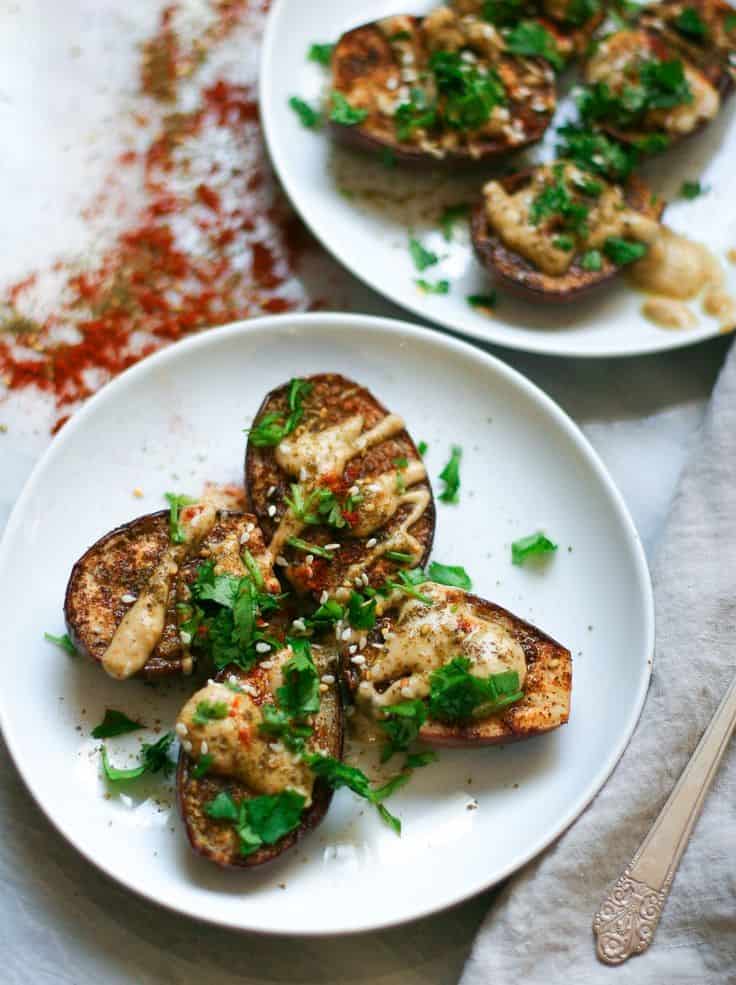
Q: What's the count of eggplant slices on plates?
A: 9